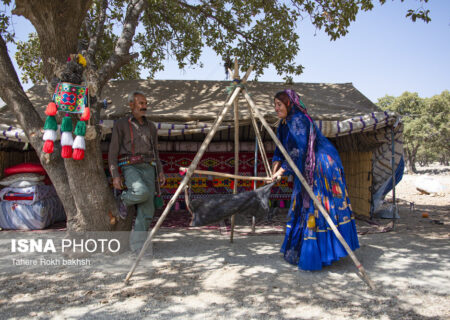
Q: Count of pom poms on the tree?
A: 11